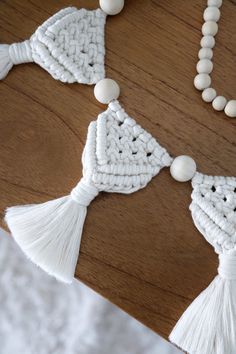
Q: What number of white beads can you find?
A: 13